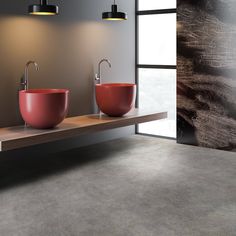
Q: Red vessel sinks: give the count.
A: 2